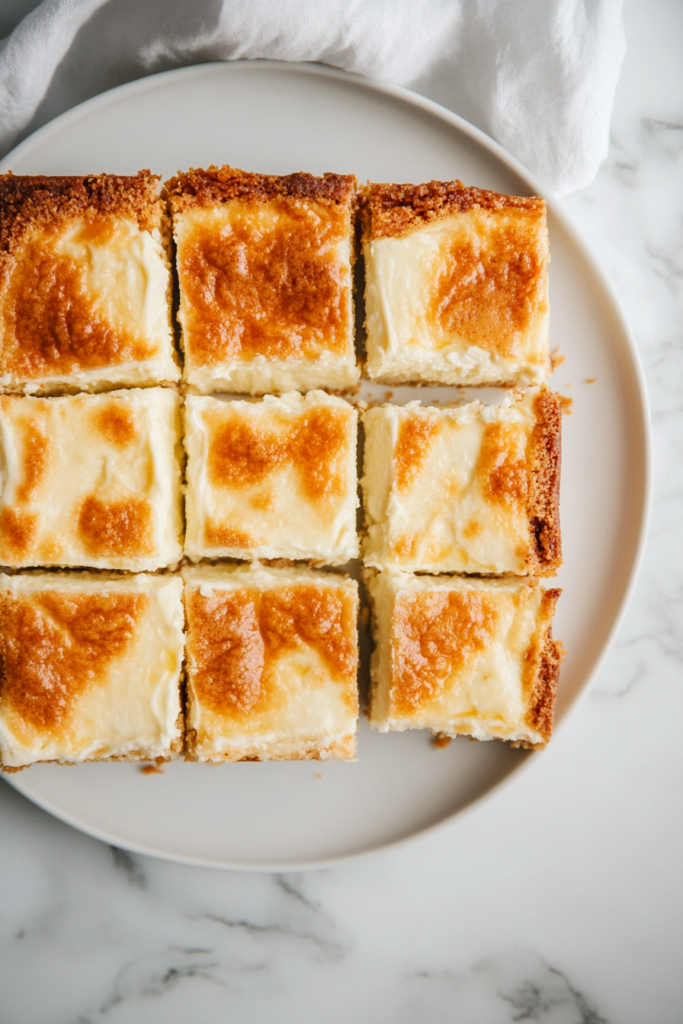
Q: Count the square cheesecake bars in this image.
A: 9